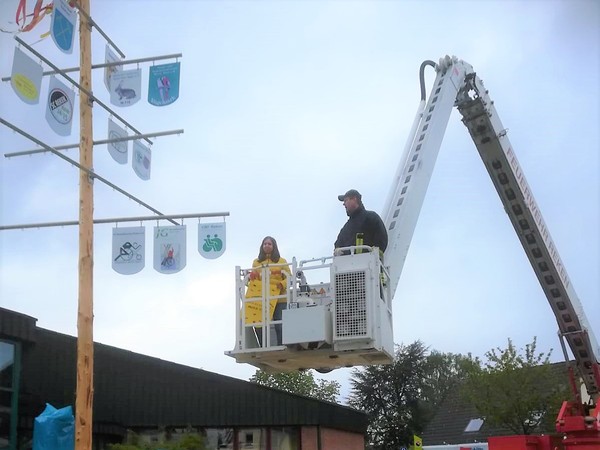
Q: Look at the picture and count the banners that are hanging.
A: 11